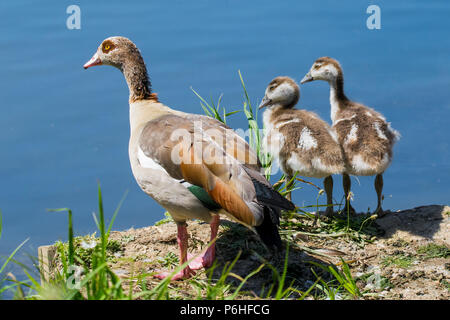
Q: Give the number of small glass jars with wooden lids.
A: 0